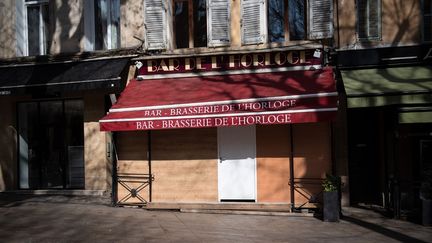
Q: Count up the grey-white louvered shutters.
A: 4